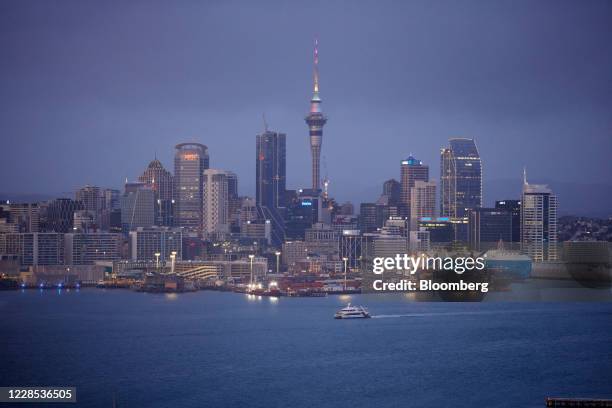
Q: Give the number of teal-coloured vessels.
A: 1